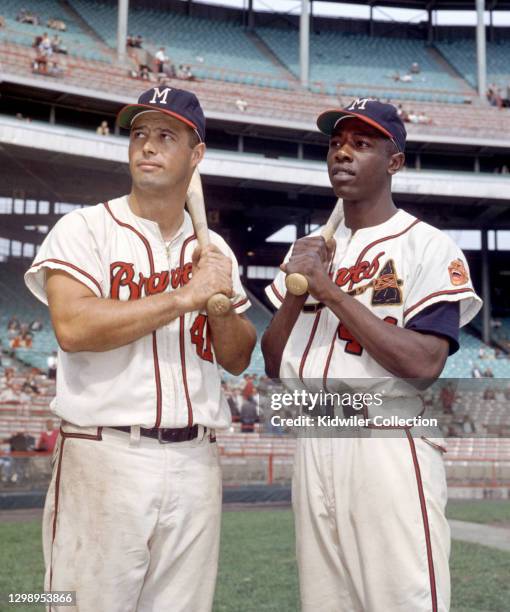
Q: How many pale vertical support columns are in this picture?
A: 3